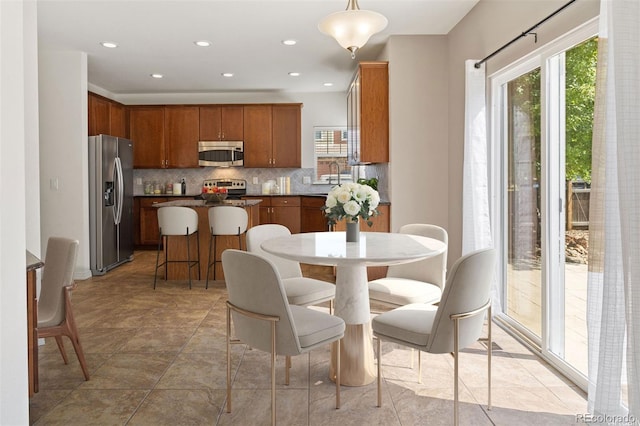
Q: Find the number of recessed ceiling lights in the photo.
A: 7